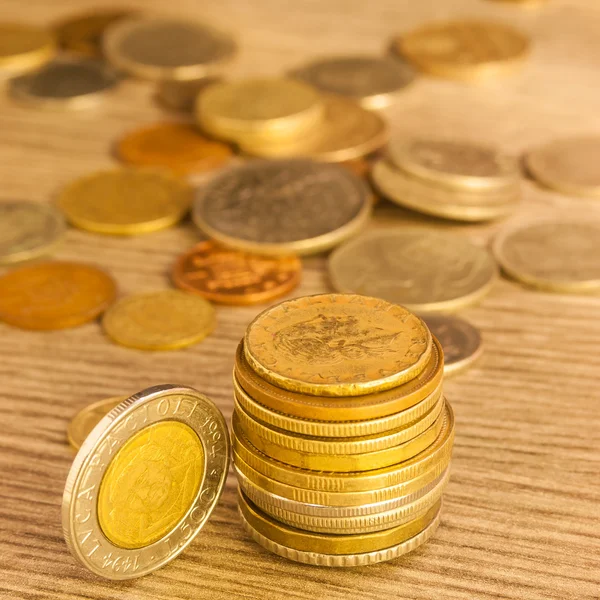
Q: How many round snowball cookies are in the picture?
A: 0